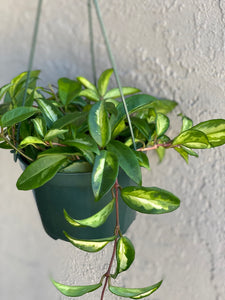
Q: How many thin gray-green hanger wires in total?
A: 3